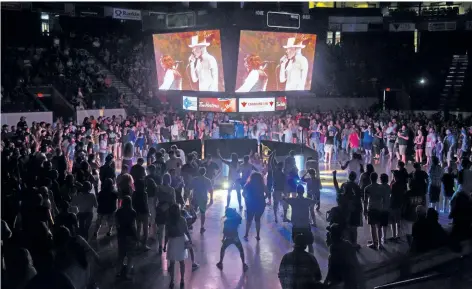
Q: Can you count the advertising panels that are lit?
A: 4